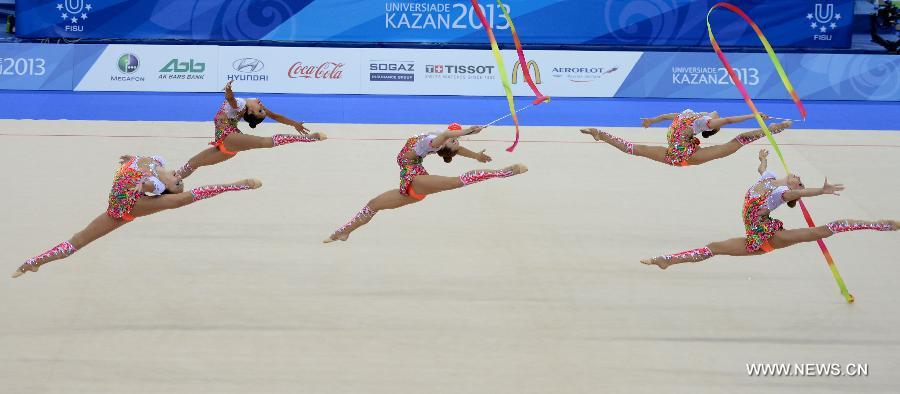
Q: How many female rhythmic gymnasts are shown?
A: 5